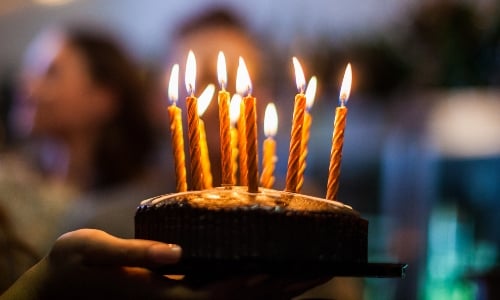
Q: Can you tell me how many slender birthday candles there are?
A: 11